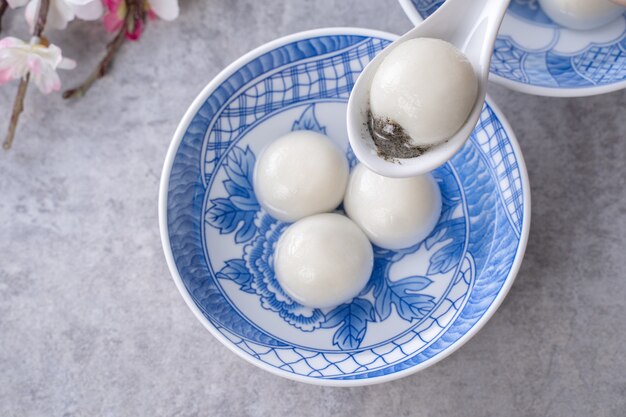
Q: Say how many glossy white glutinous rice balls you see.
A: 5